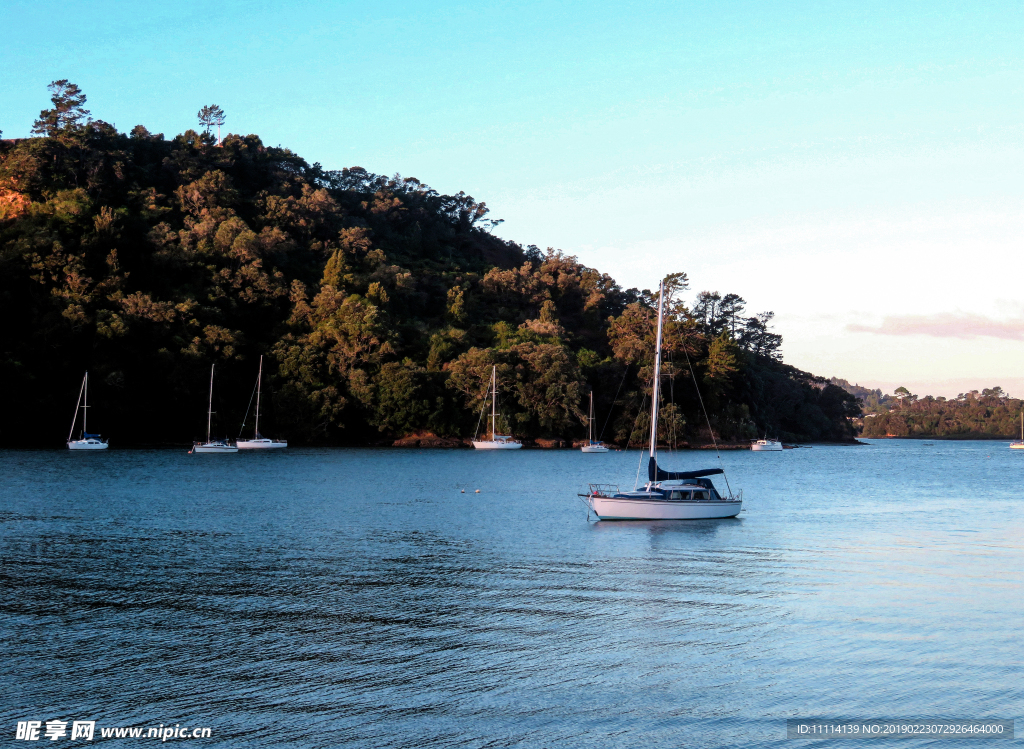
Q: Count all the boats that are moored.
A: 8